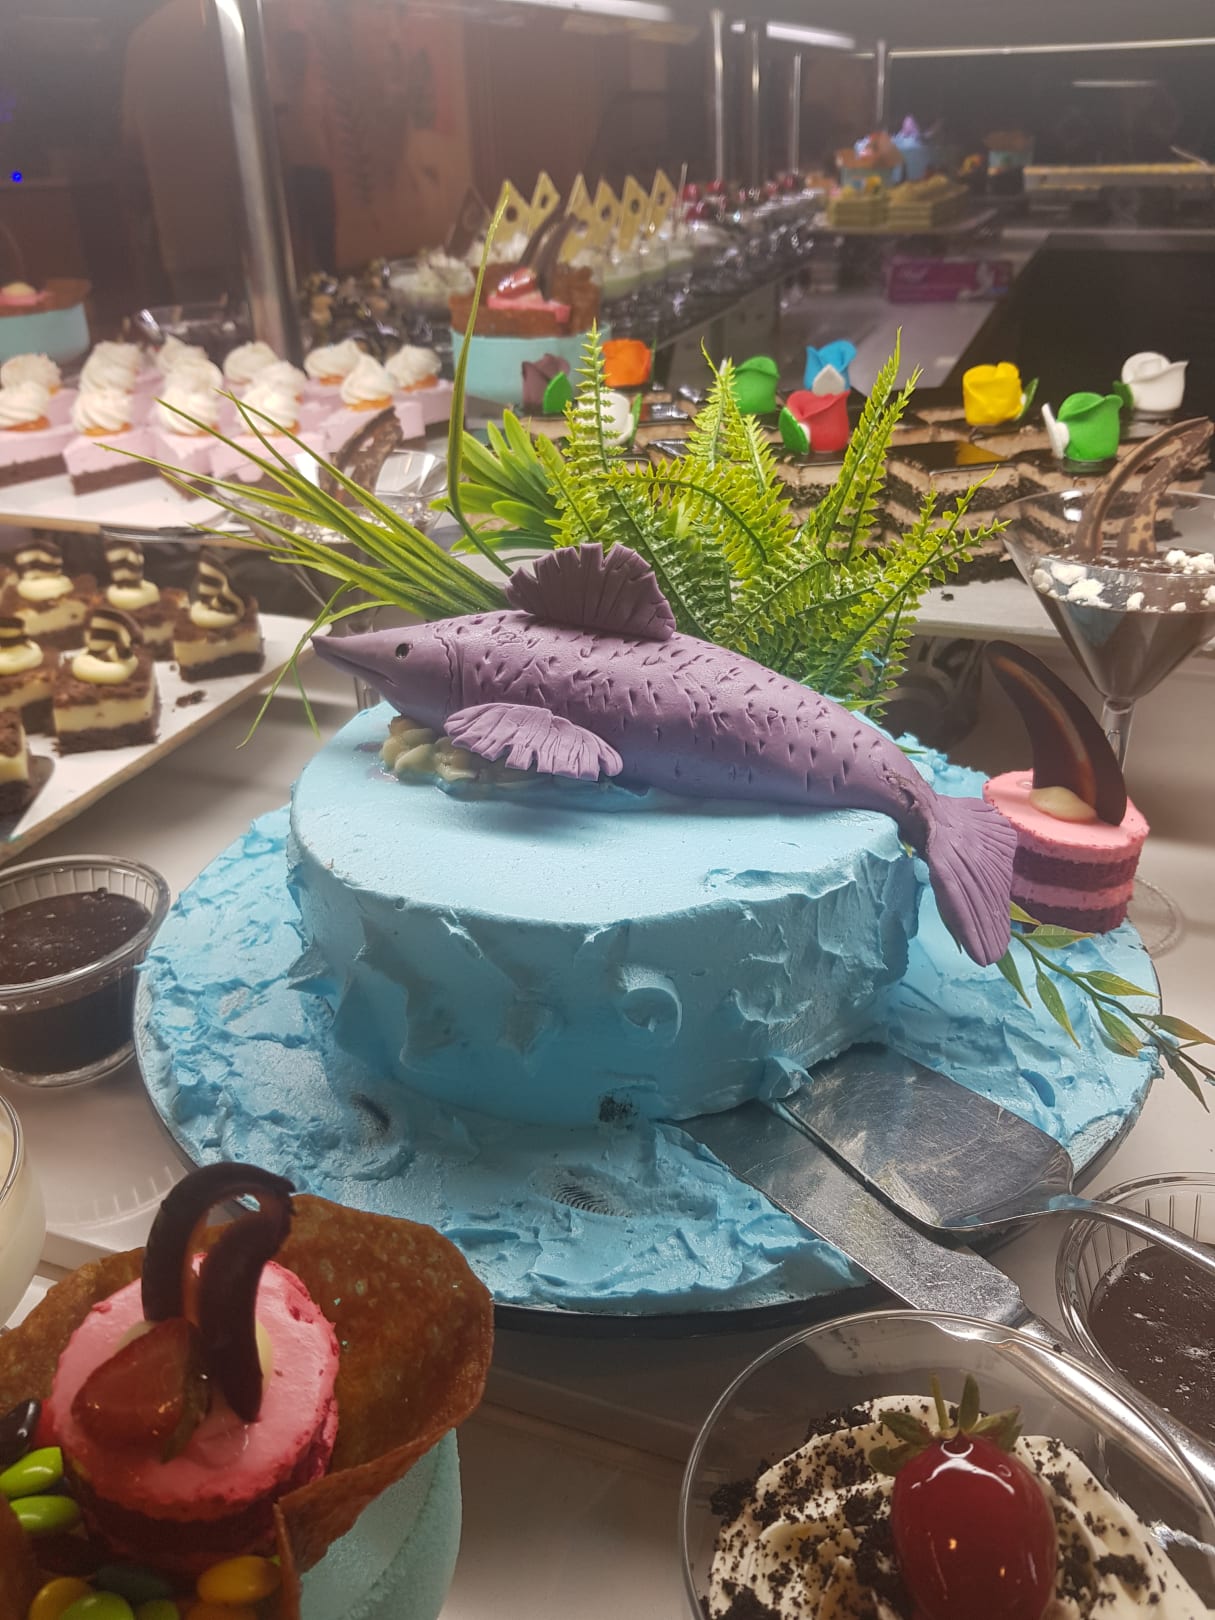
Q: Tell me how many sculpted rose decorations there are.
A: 9